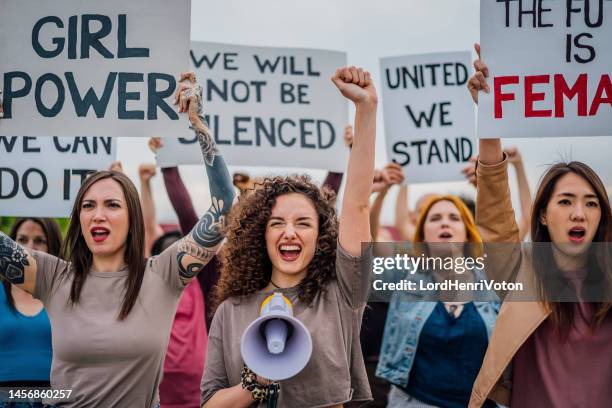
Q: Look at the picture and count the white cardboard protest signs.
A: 5